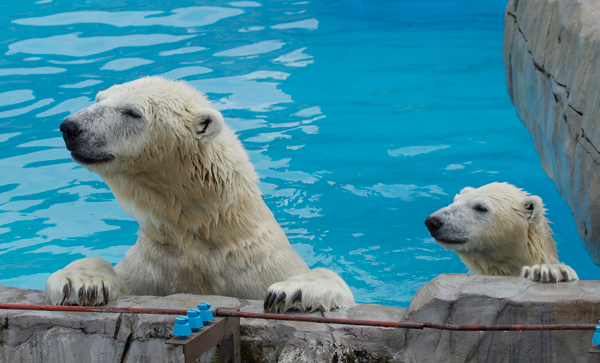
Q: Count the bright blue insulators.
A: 4